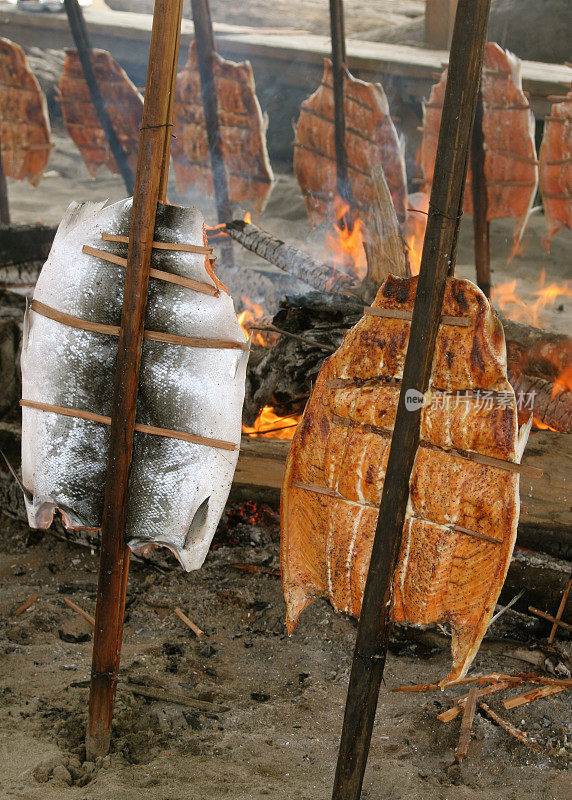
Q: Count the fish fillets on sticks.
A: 8